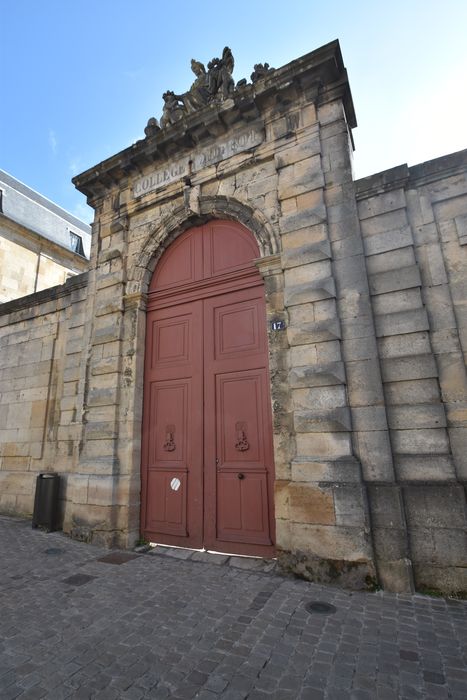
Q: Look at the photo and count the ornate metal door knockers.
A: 2